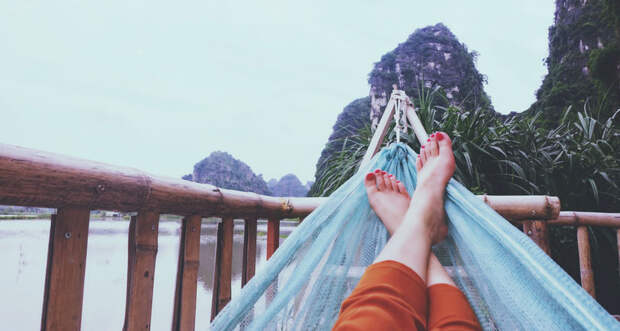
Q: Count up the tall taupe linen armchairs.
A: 0